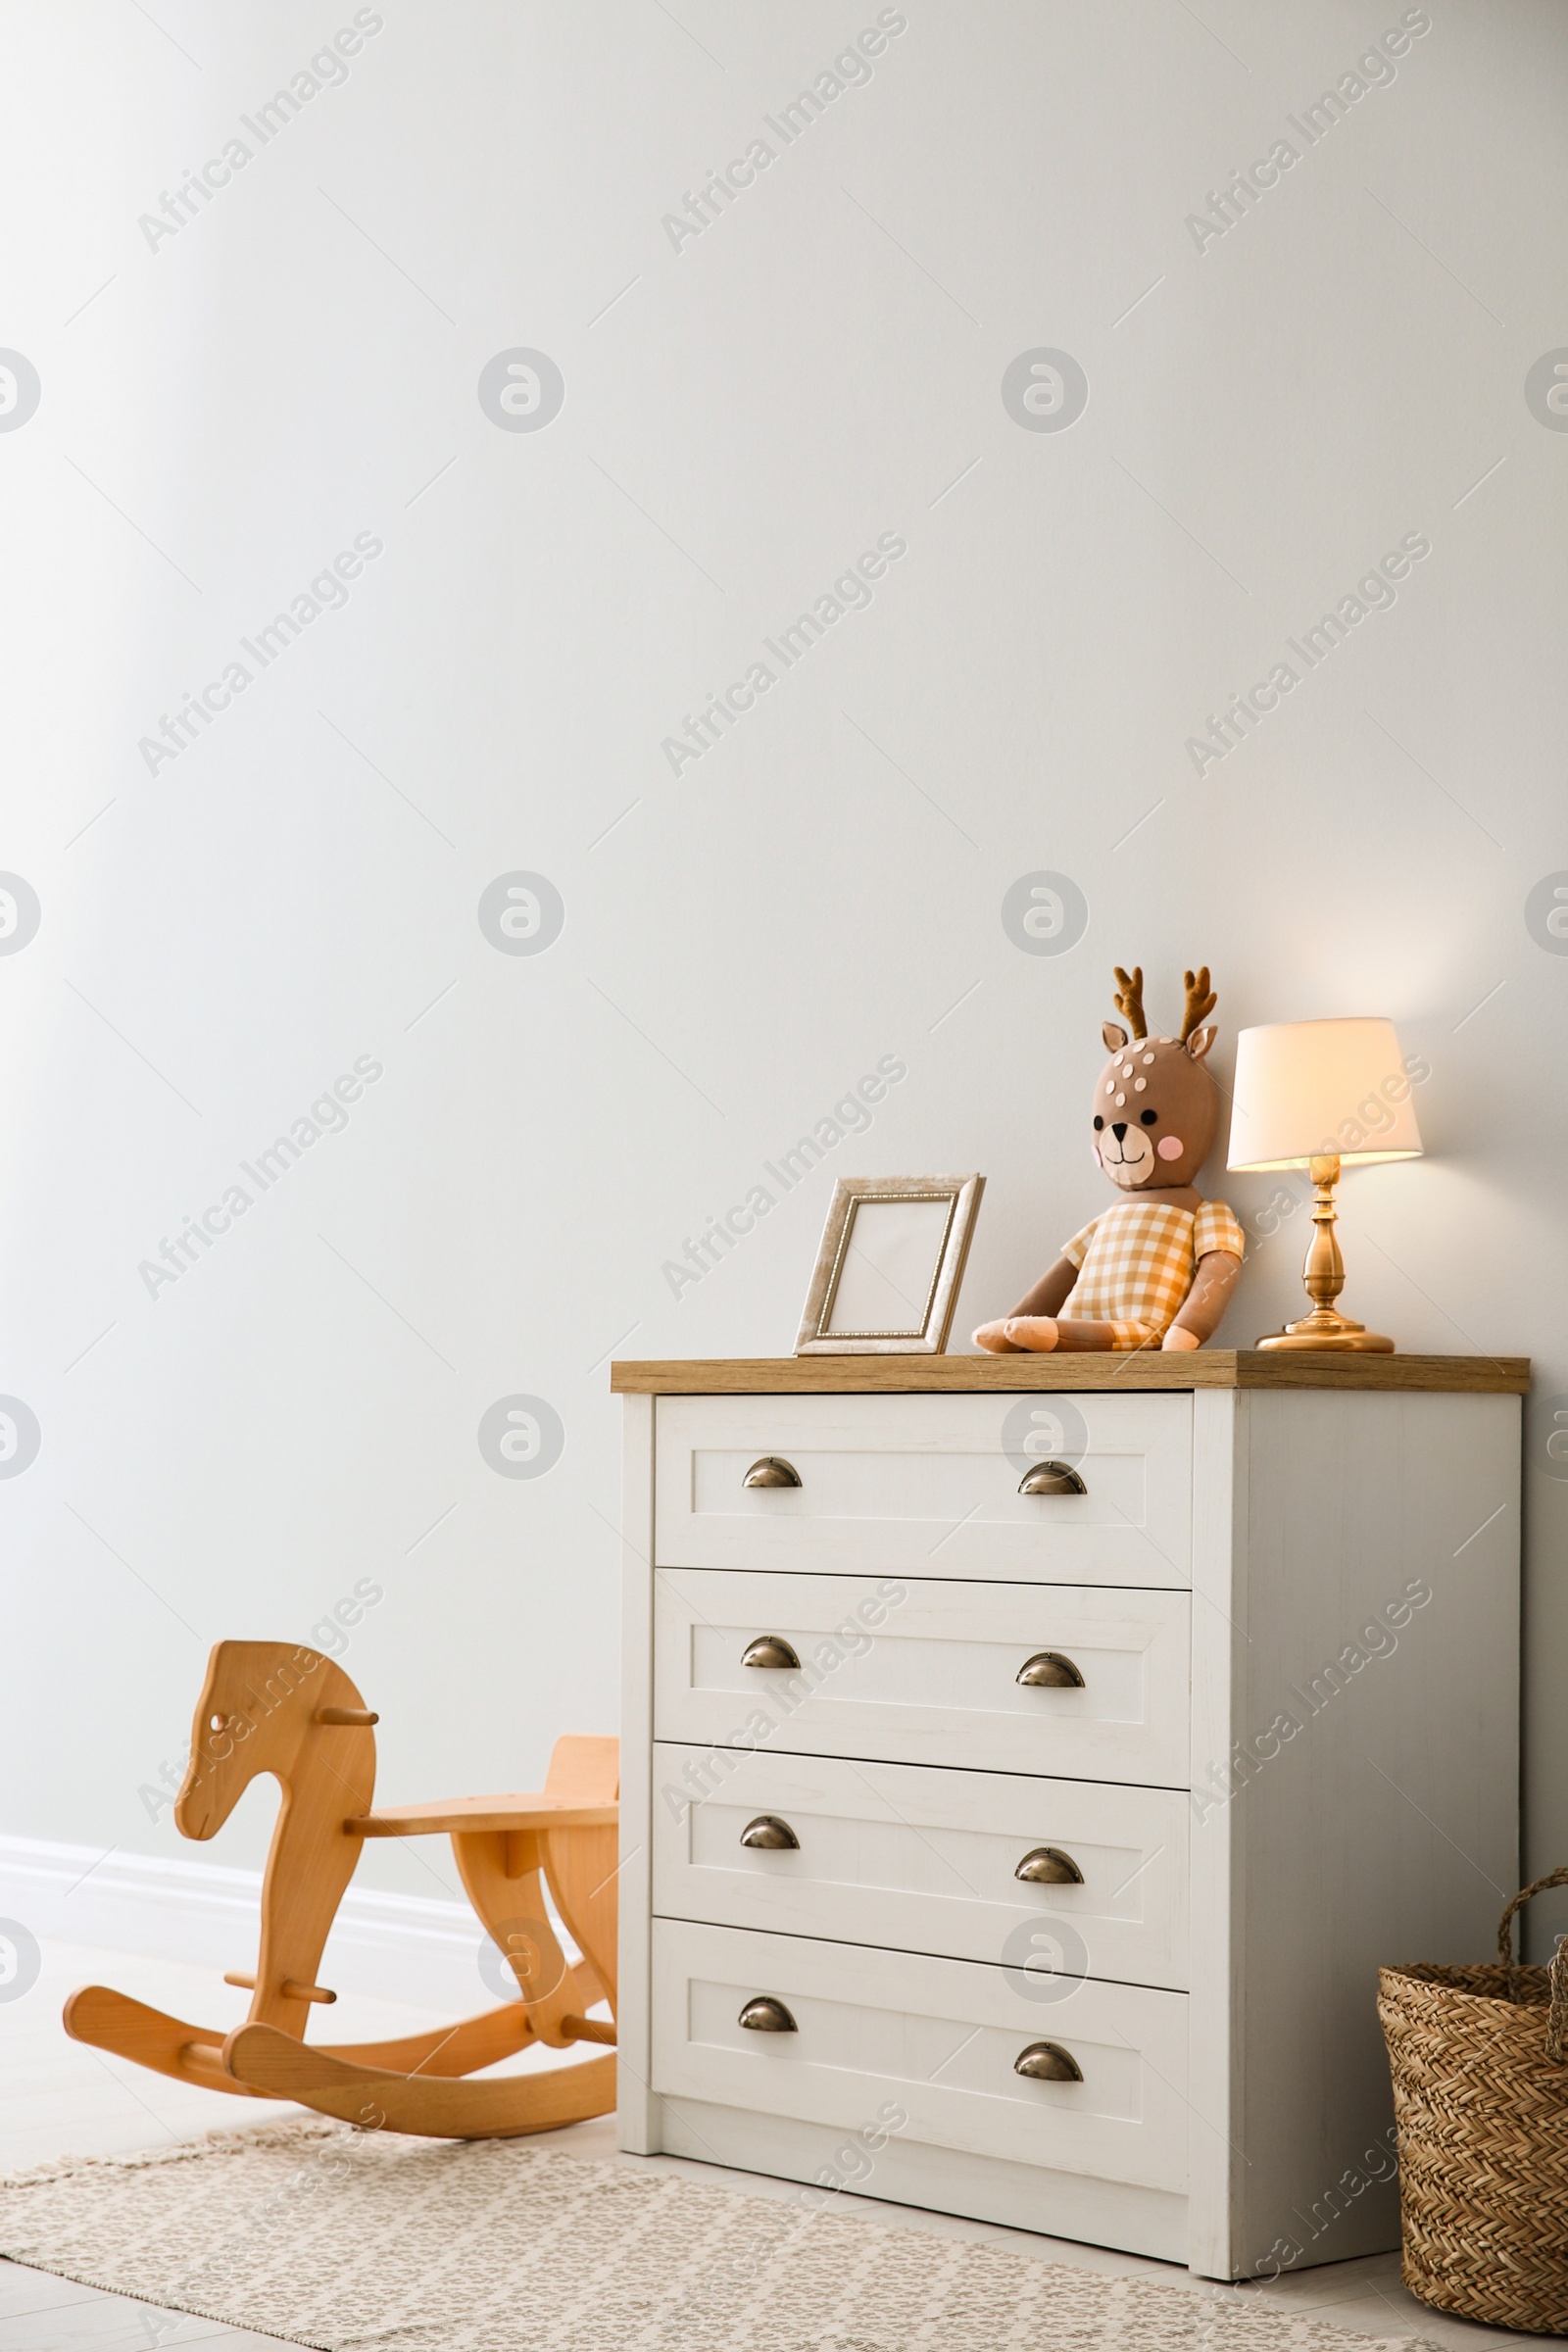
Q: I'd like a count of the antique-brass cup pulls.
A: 8